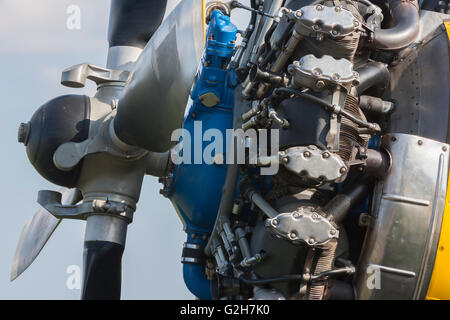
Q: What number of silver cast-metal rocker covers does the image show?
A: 4